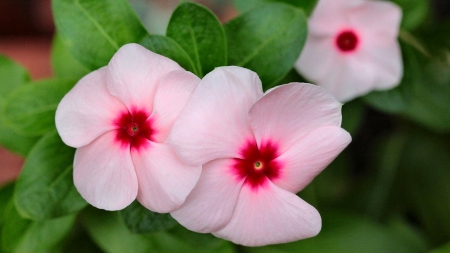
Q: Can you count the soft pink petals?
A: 15